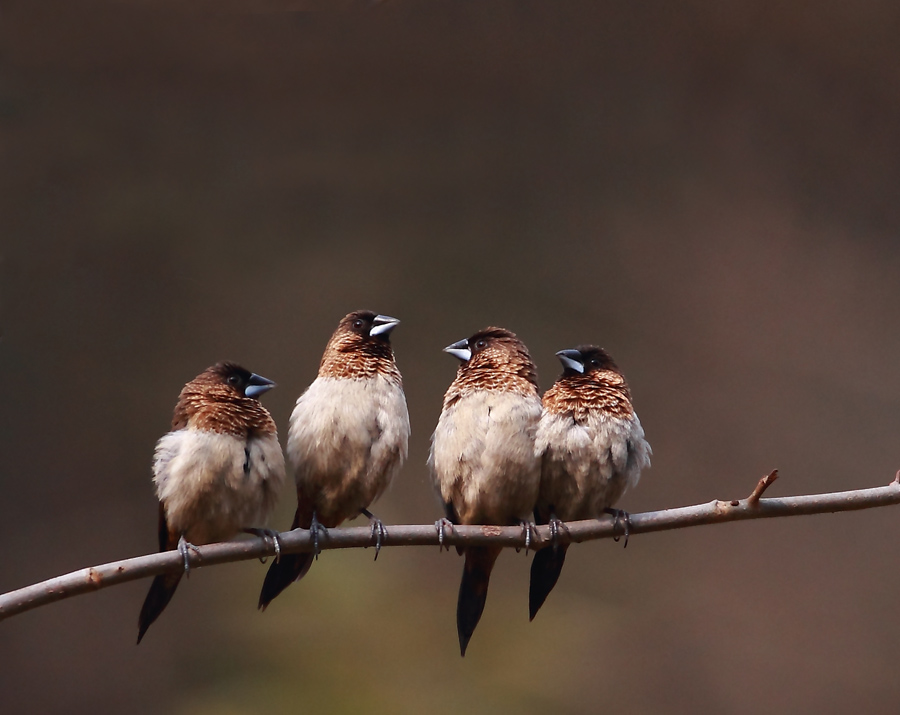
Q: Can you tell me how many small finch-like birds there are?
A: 4